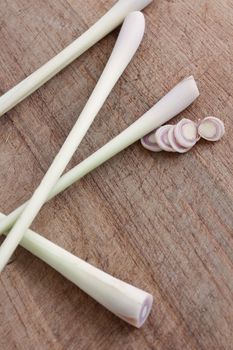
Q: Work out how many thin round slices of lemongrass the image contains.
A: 5